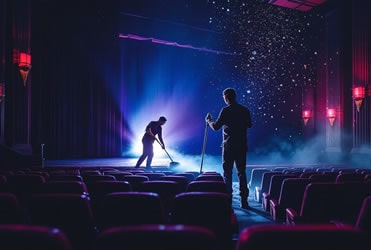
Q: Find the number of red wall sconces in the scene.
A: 5